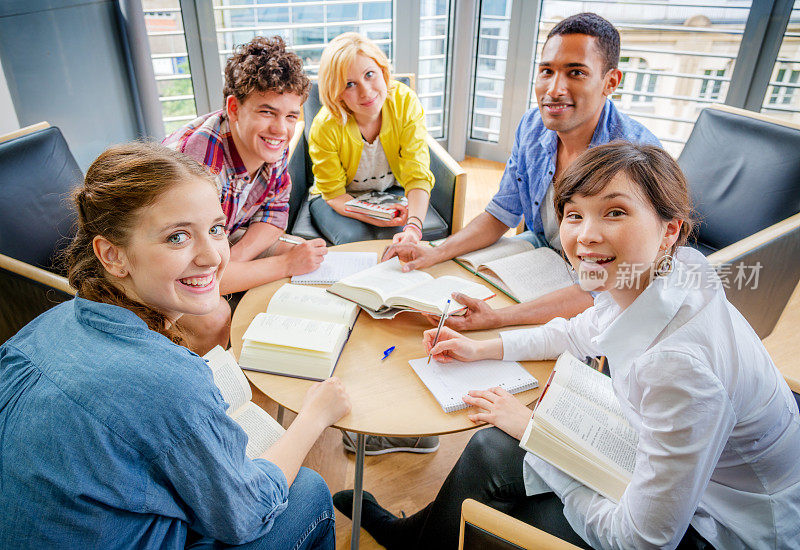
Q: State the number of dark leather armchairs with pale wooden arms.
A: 4